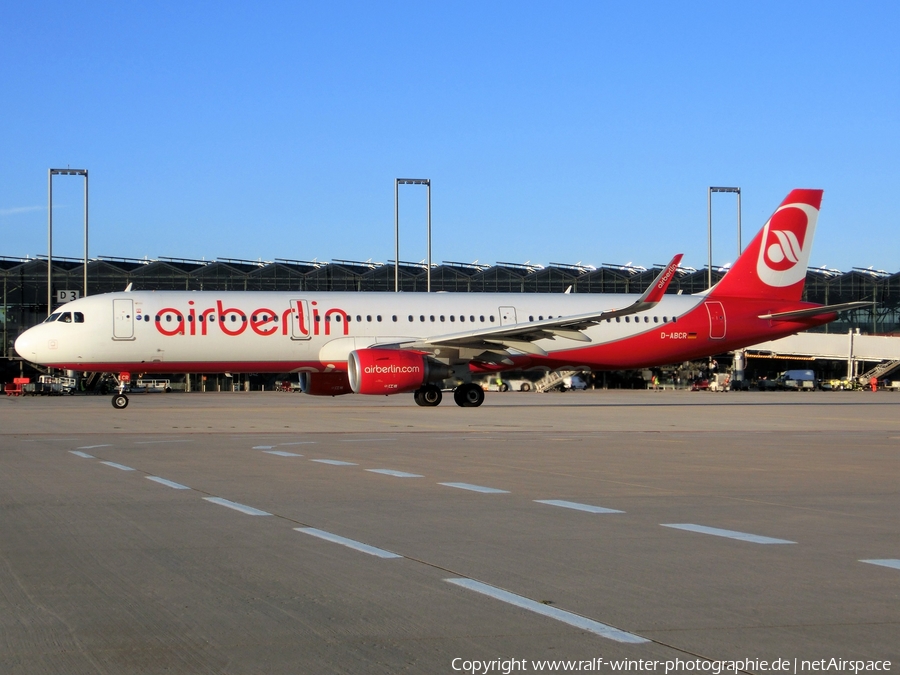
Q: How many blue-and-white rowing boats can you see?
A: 0